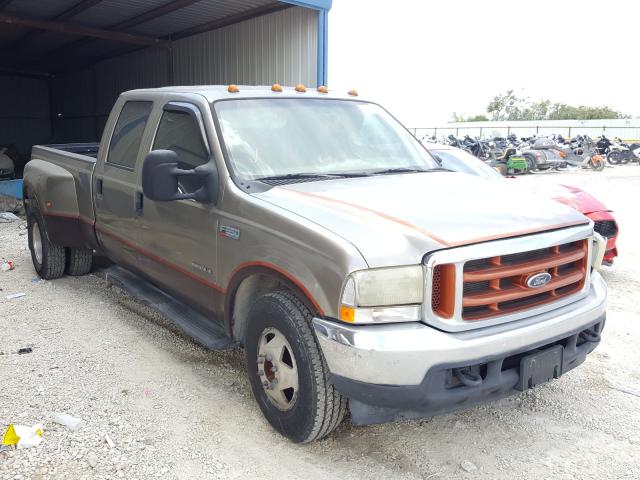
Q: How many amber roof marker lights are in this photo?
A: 5